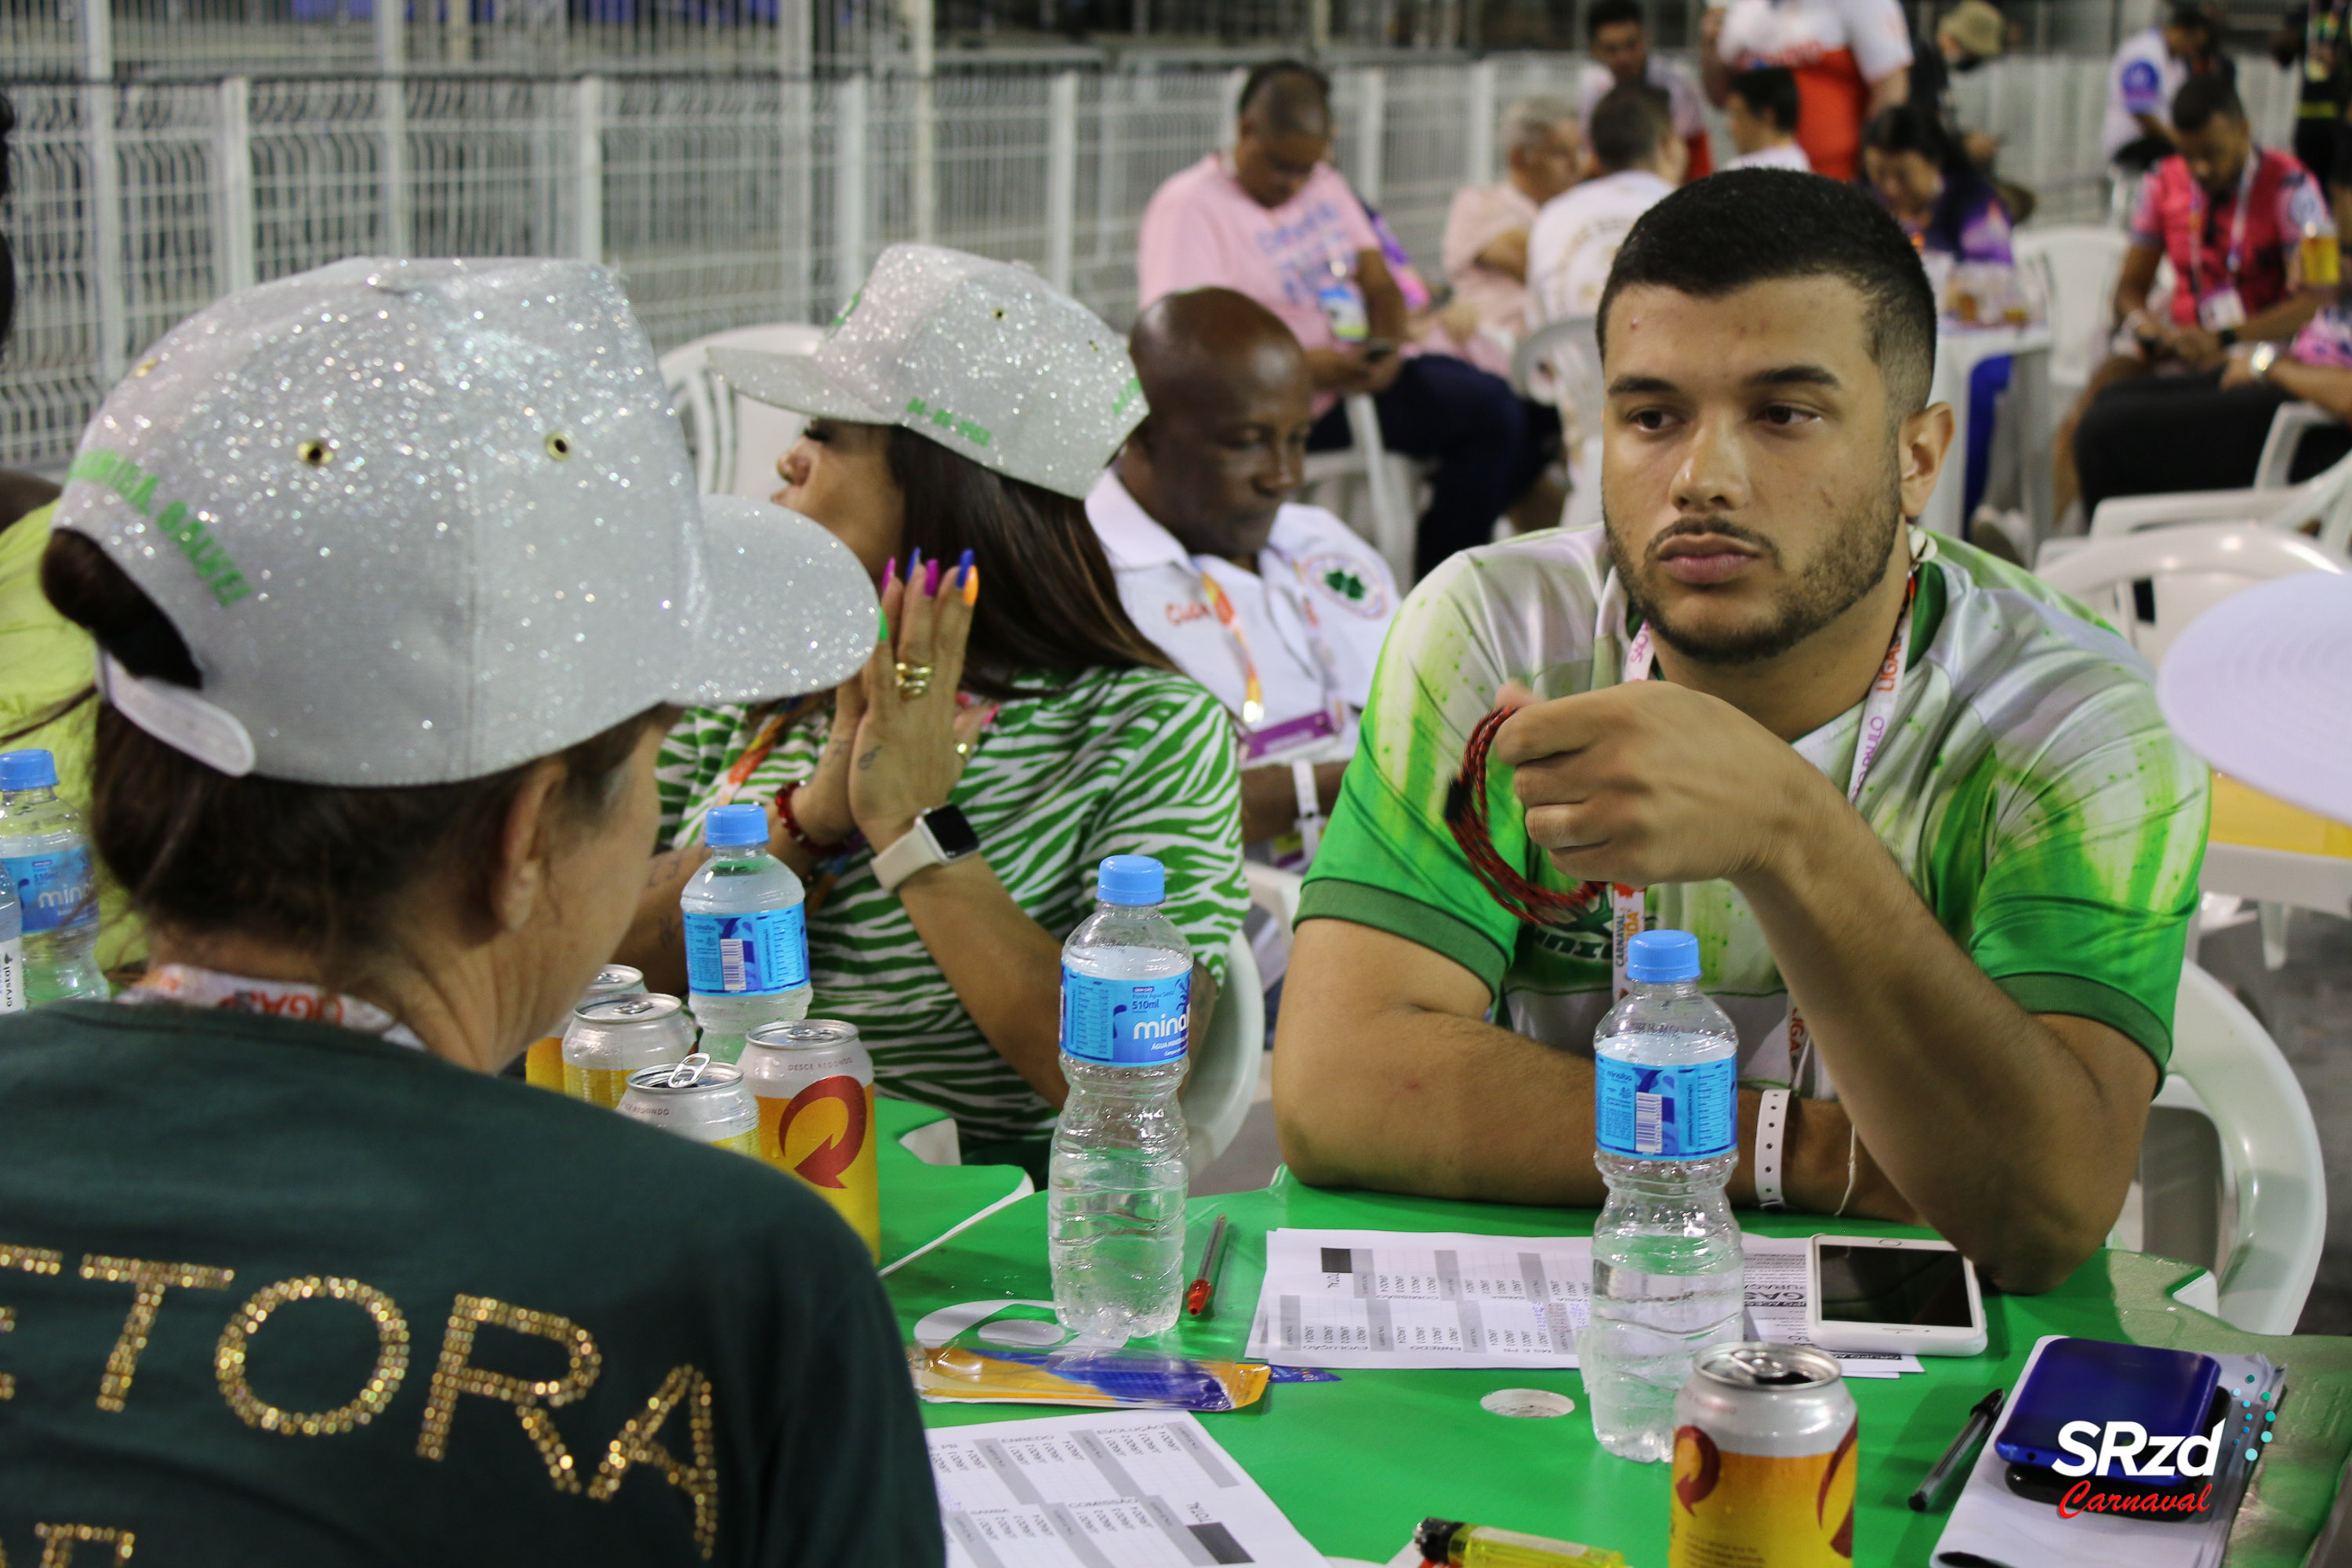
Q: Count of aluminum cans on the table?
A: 5